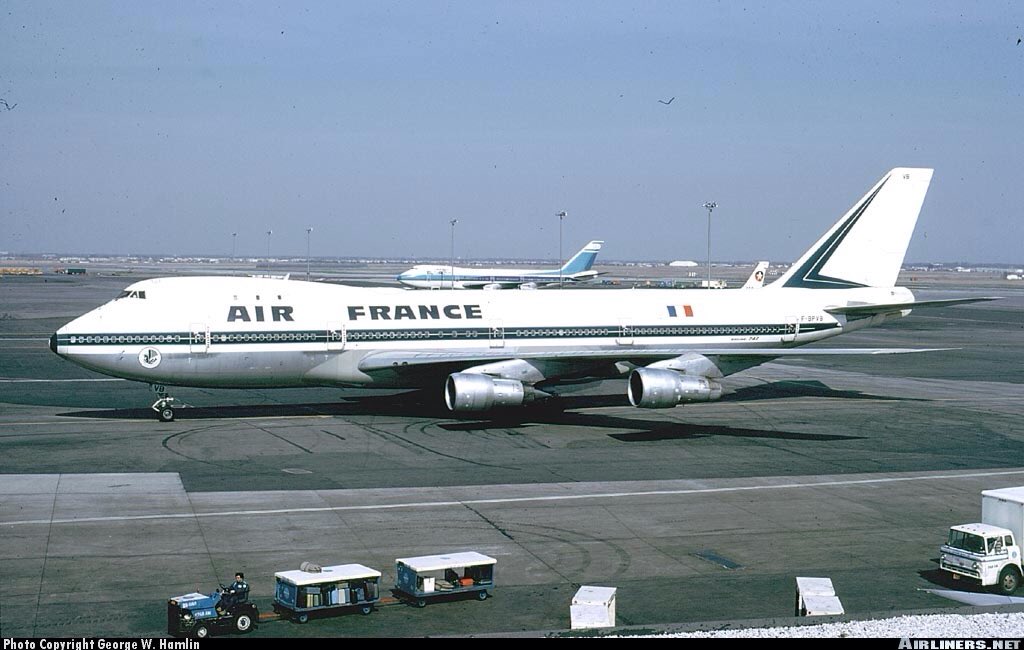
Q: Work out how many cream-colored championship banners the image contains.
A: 0